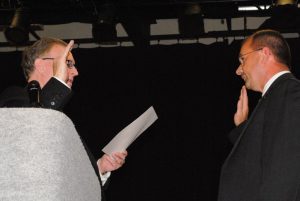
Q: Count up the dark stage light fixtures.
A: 4